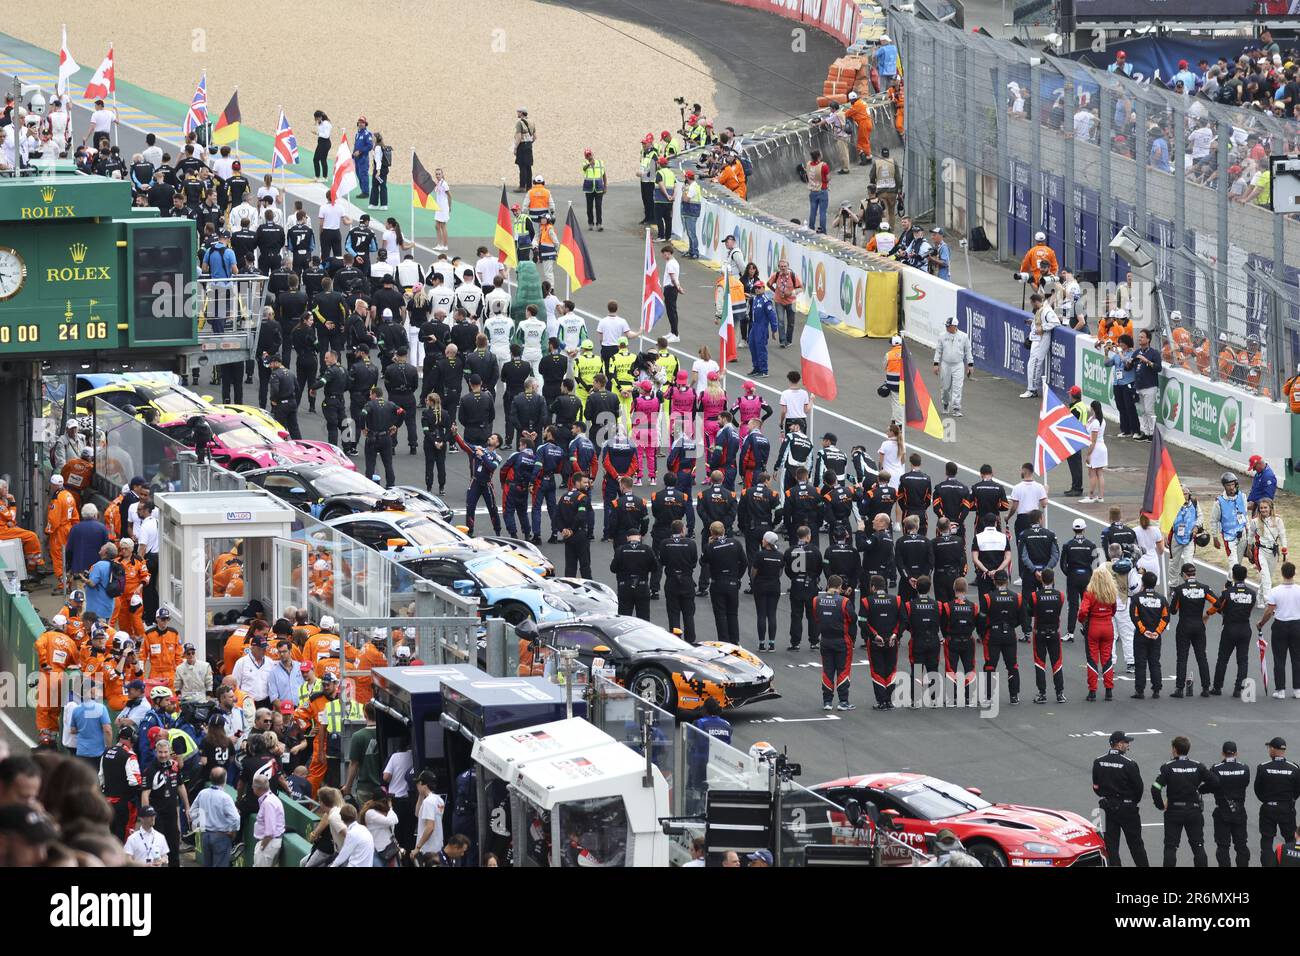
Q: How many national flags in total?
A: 15